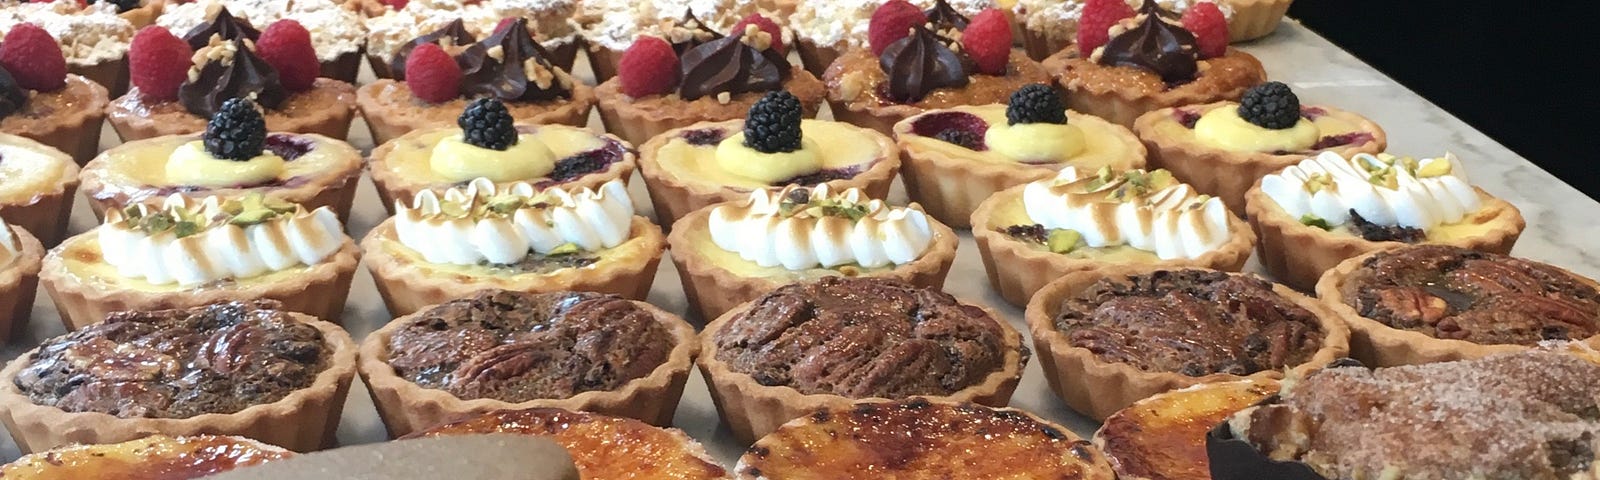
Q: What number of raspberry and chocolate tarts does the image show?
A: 6